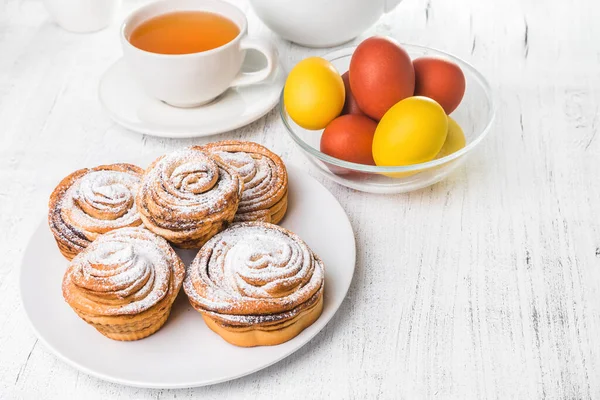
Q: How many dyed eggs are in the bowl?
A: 7